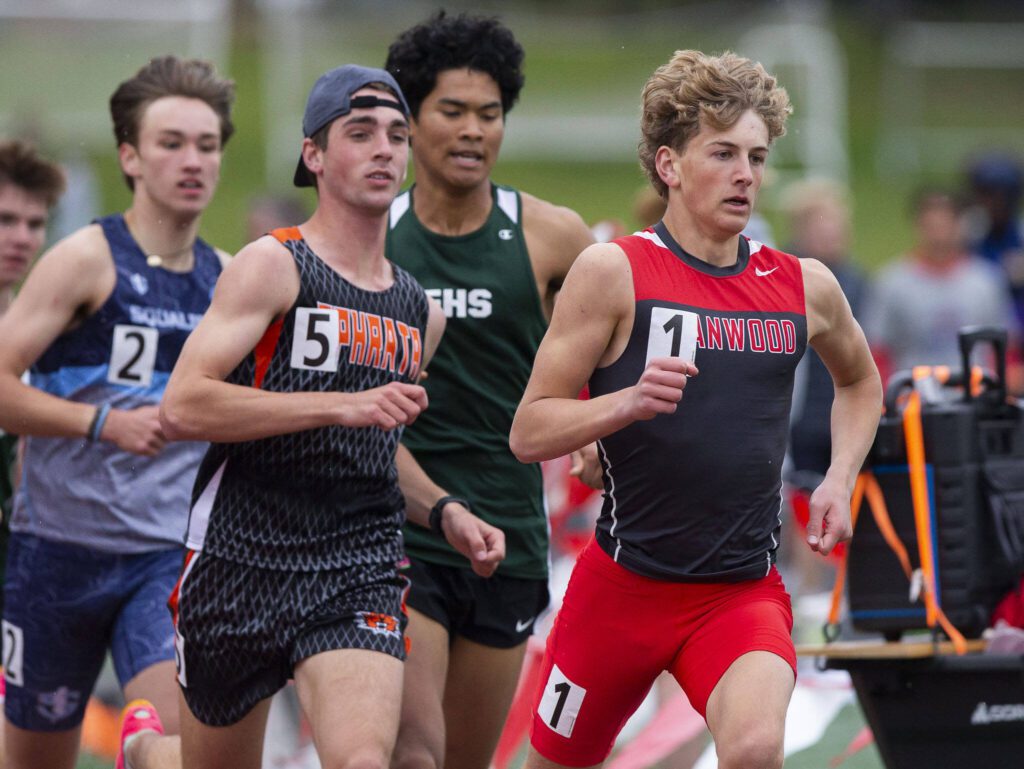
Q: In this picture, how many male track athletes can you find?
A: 5